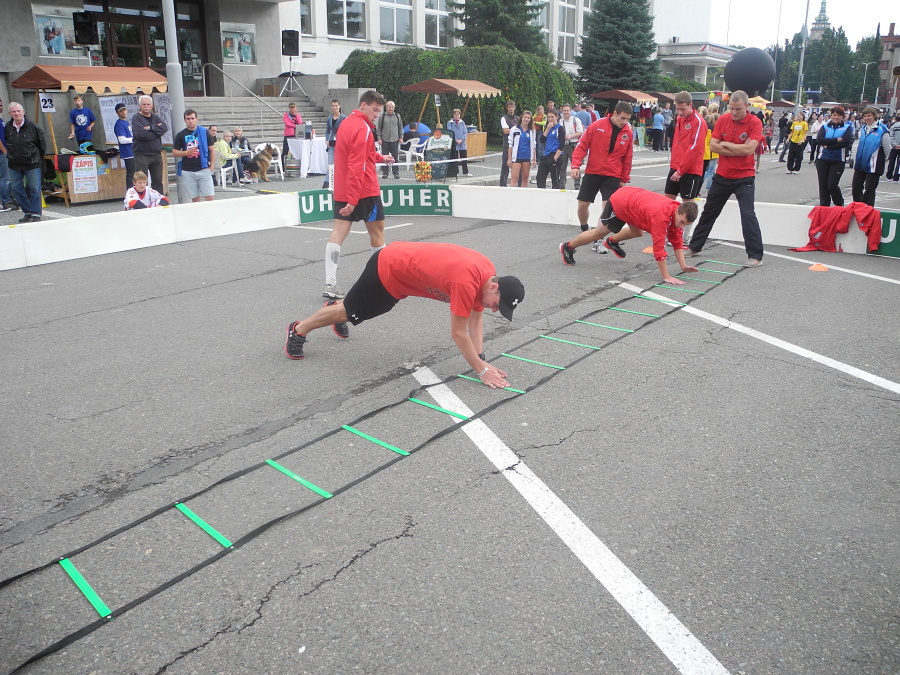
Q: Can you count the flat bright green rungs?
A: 15